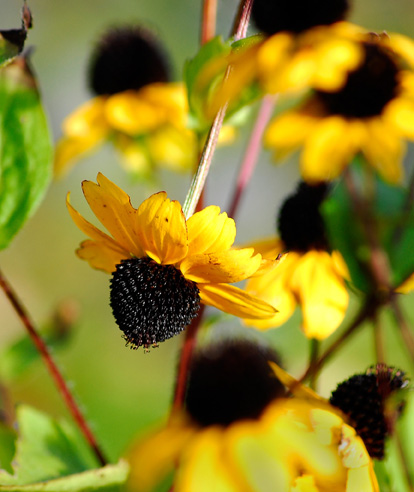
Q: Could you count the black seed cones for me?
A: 7